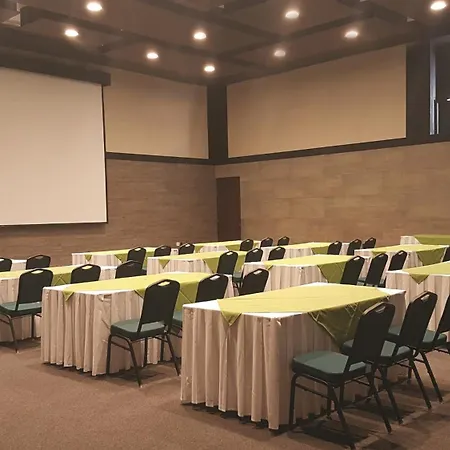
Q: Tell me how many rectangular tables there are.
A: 12